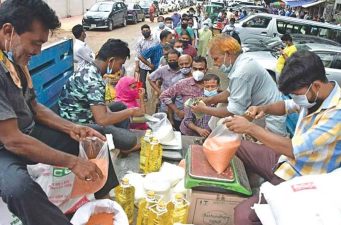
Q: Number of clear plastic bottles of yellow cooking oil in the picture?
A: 6